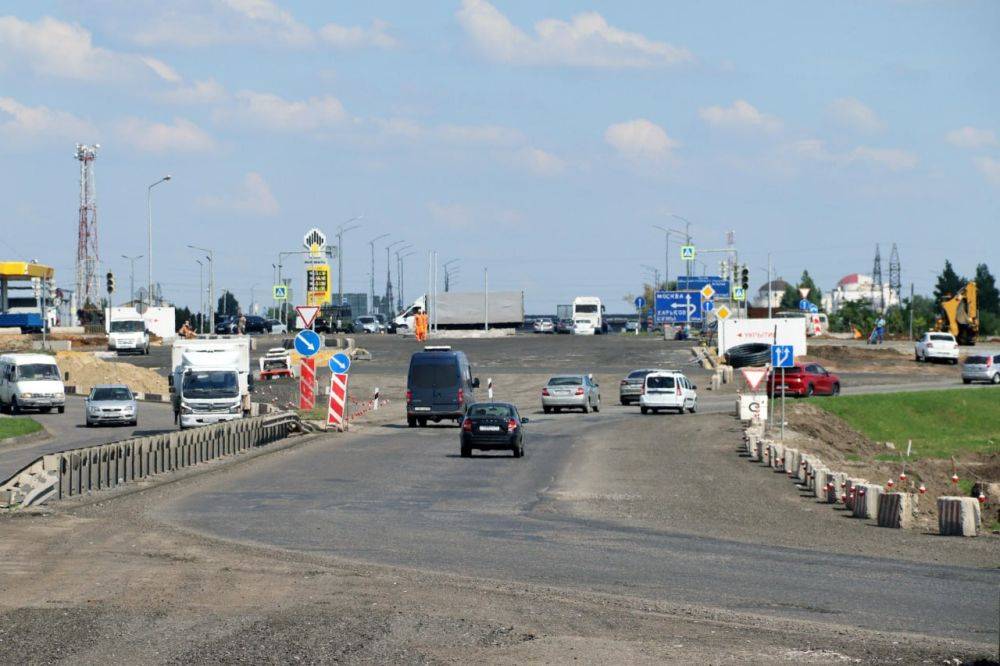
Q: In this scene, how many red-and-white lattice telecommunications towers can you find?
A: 1